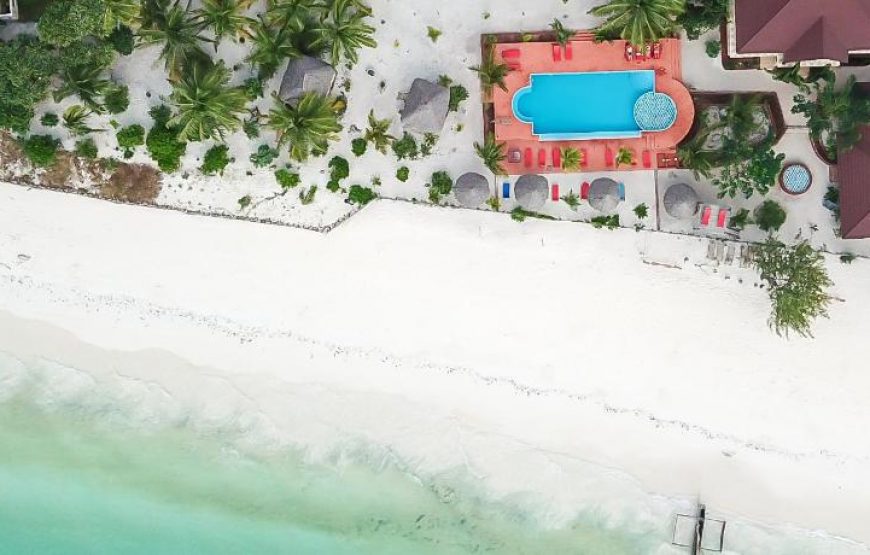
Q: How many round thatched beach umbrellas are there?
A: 4